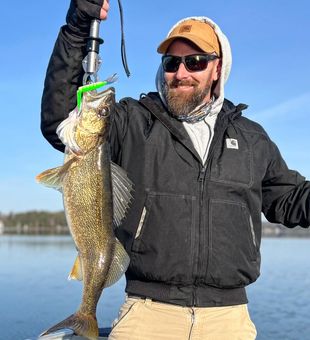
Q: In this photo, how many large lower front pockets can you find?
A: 2